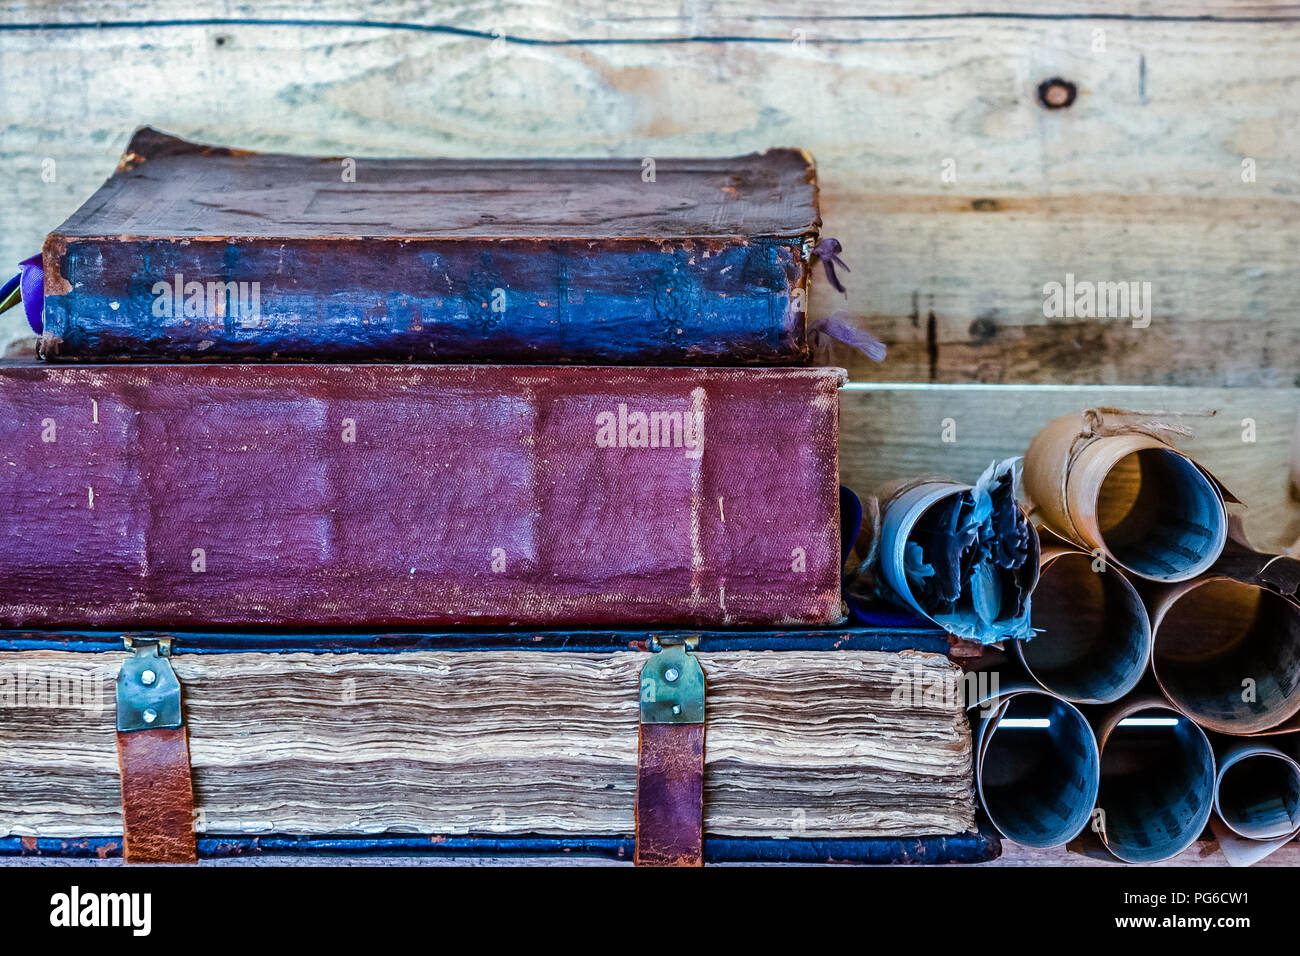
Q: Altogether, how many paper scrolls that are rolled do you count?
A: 7